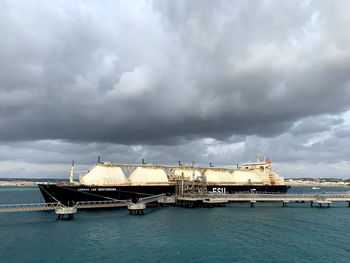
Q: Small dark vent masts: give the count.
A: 5